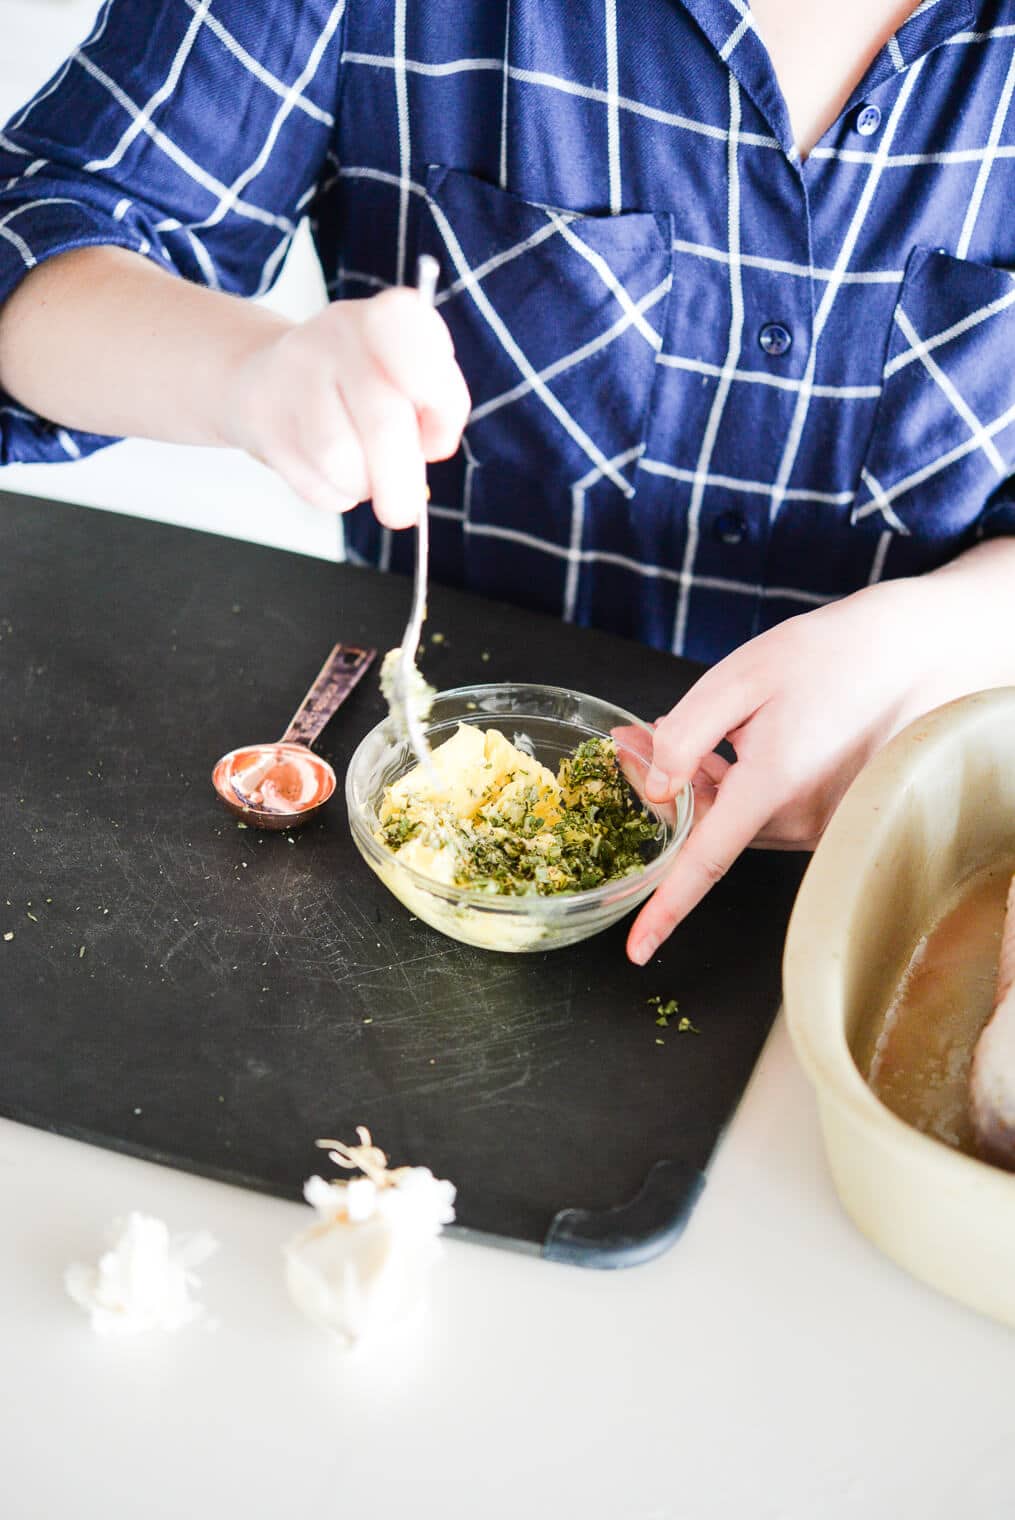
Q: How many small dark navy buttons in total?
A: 3